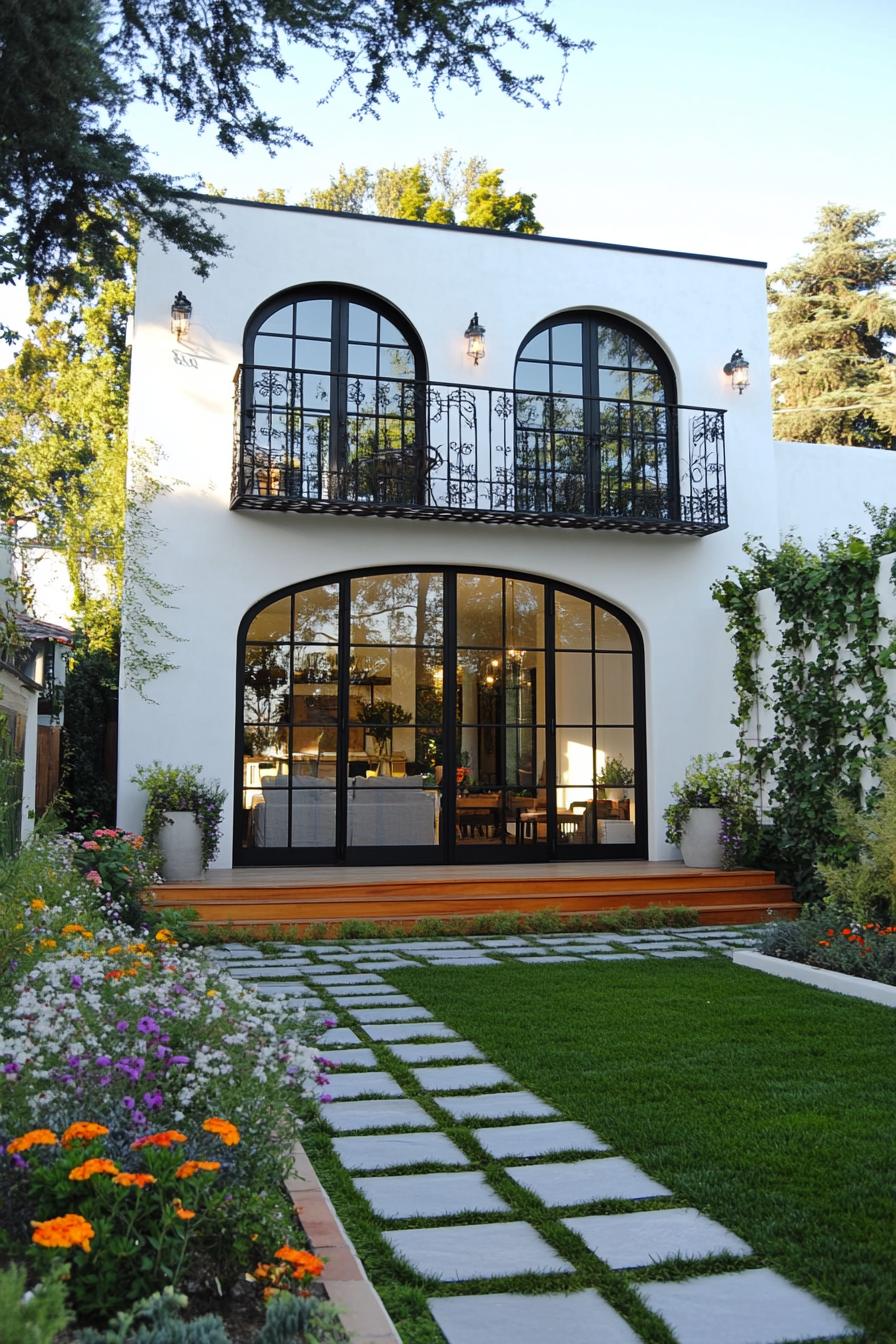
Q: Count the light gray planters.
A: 2